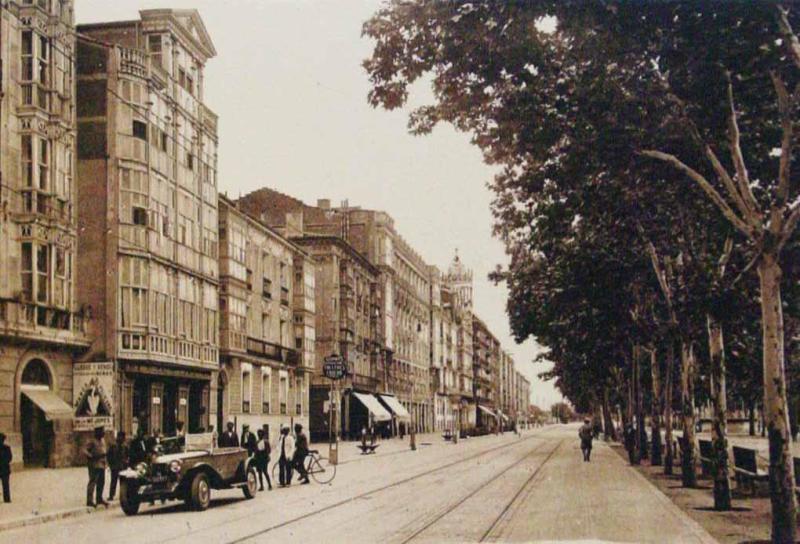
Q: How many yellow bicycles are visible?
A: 0